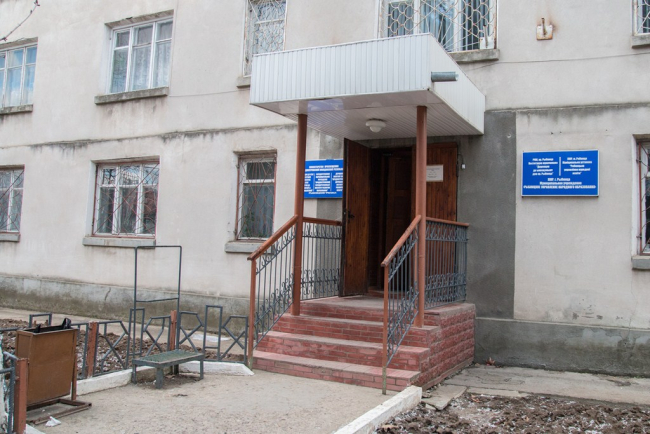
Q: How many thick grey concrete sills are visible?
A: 9